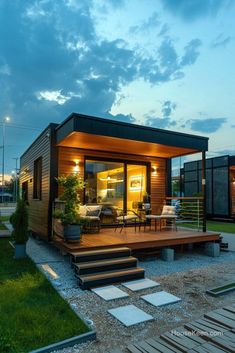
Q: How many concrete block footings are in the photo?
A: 2